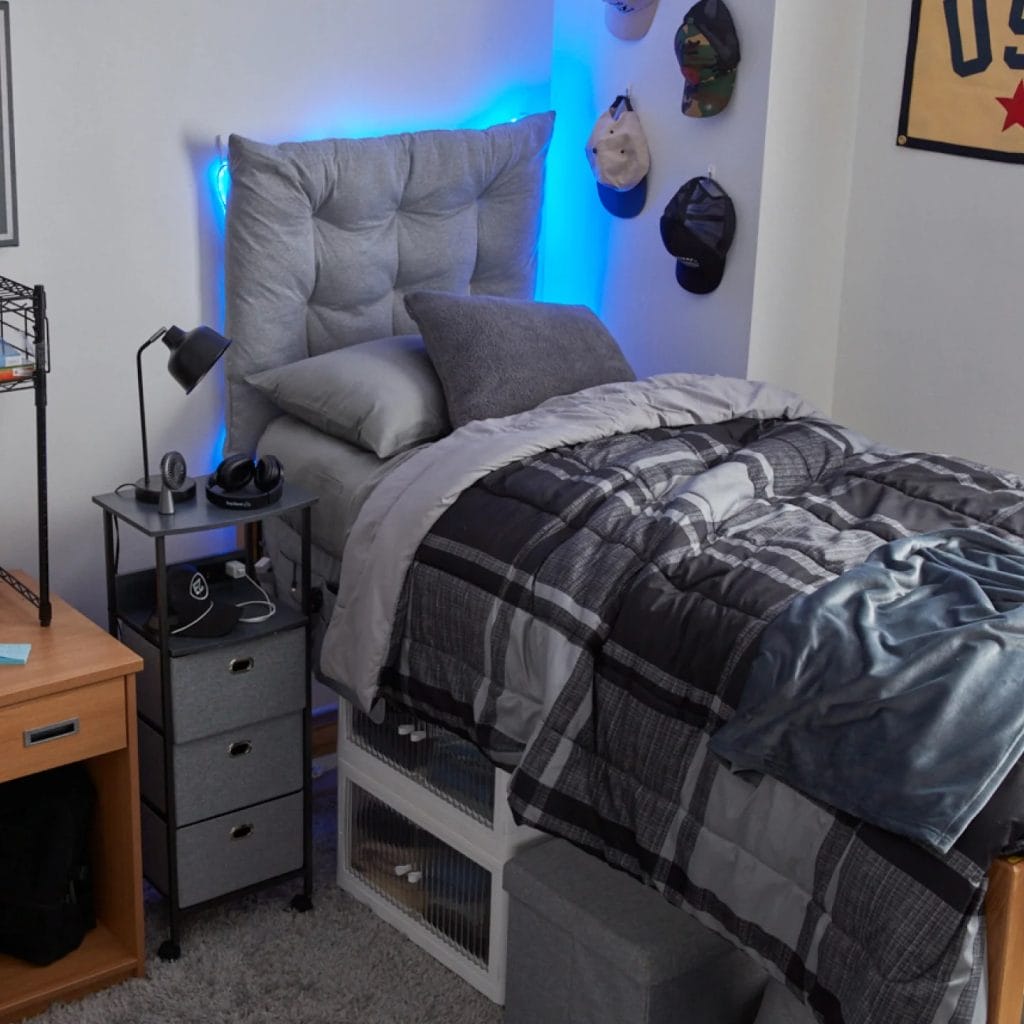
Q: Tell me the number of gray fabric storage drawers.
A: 3